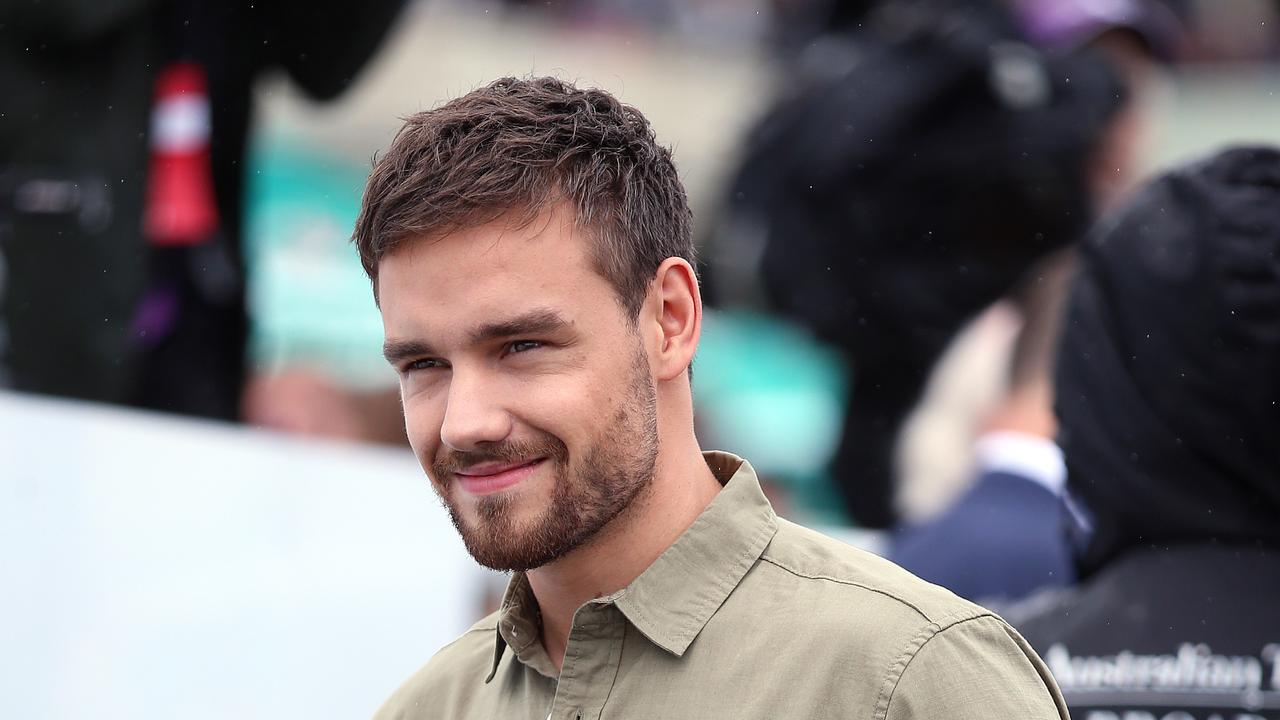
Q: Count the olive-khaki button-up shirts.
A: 1